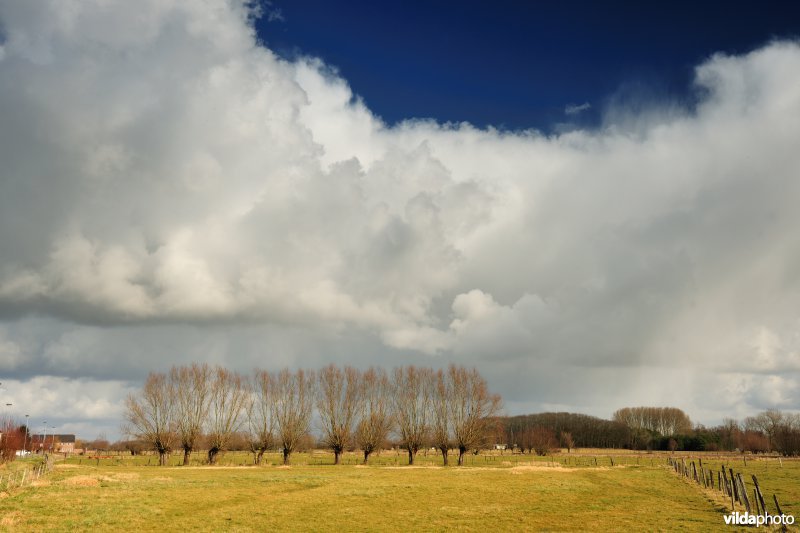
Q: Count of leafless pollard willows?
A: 10